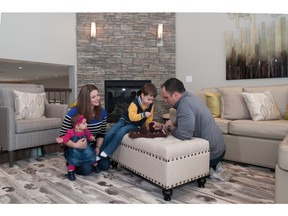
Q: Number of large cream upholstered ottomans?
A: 1